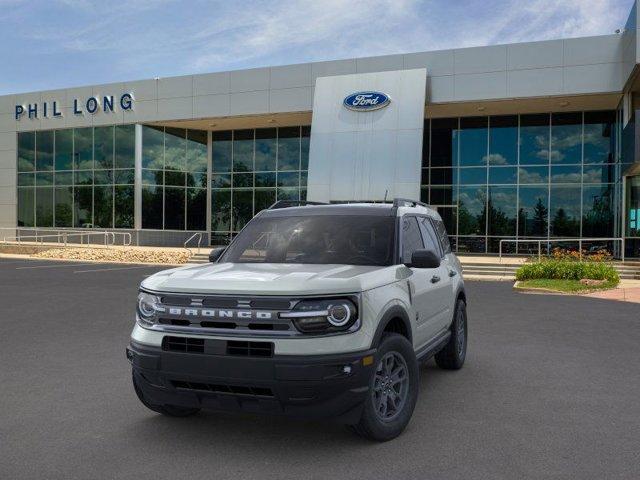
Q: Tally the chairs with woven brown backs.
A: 0